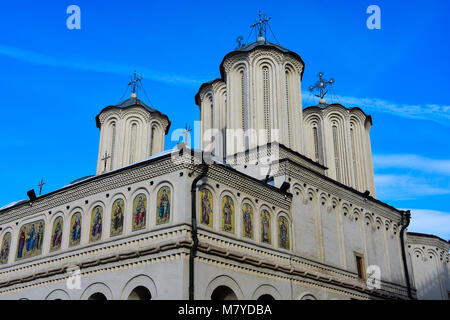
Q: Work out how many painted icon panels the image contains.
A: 13